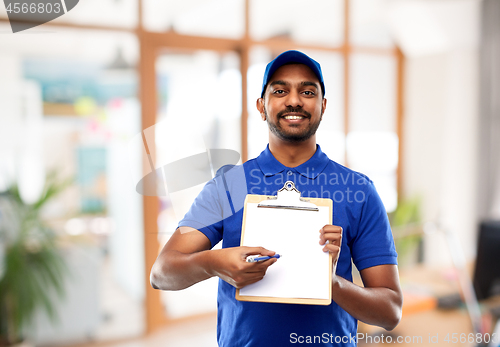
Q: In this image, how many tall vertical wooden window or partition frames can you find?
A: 4